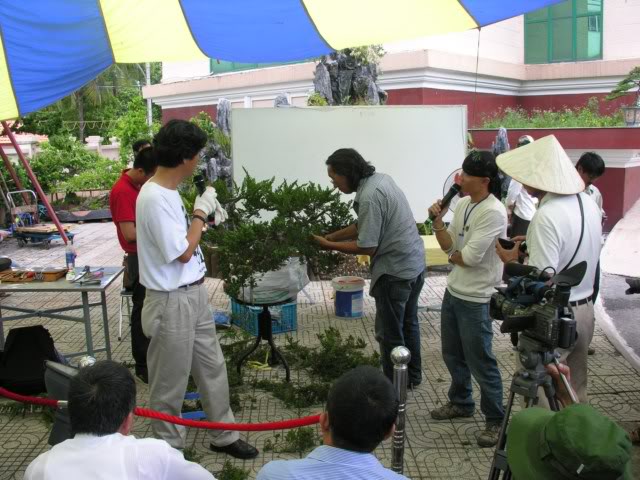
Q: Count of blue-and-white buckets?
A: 1